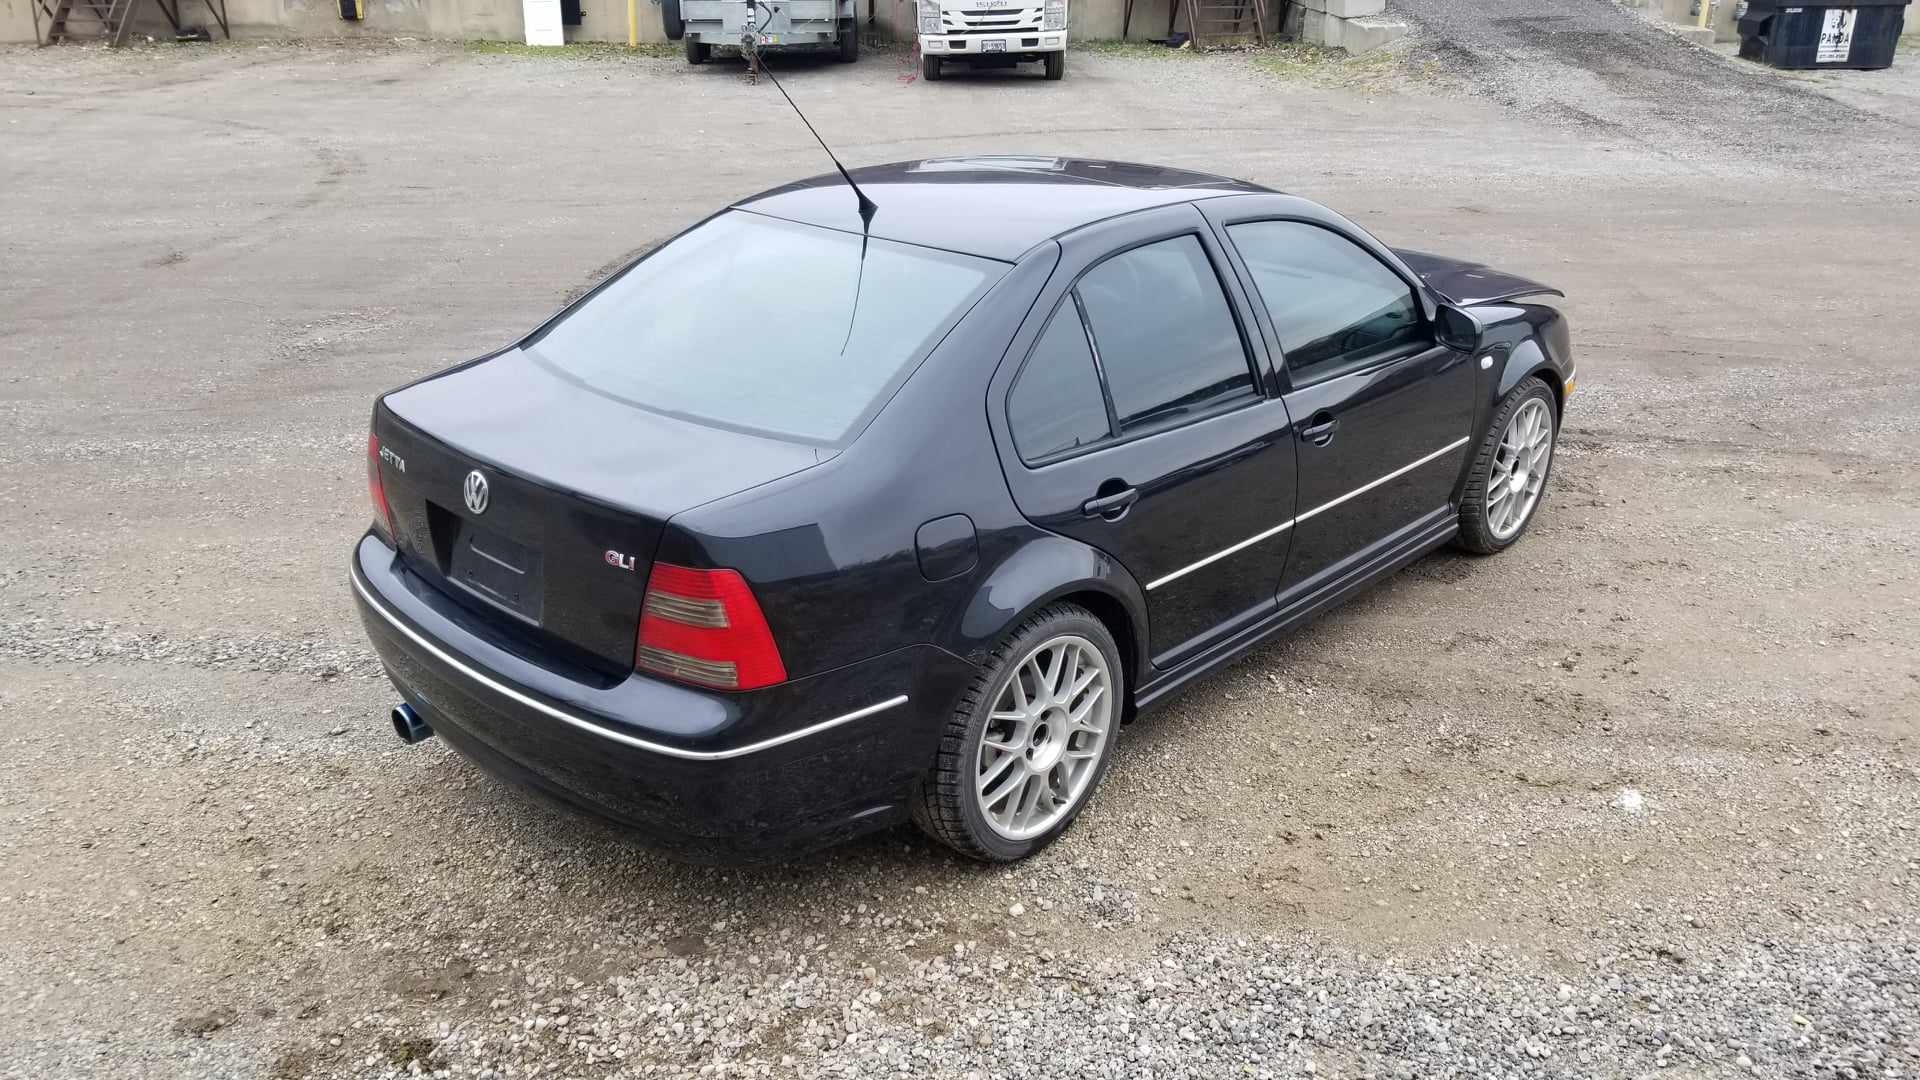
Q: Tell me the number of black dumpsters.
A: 1